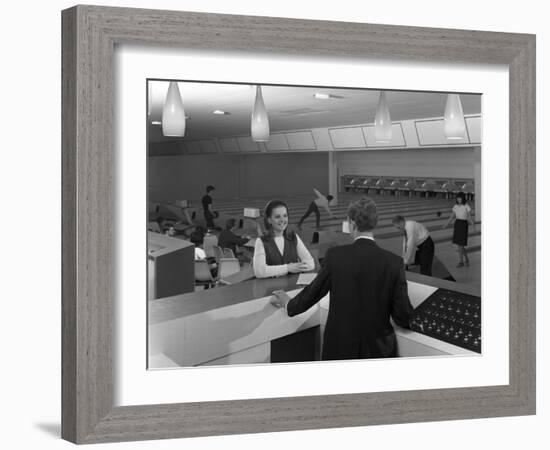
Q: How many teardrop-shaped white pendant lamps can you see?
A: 4